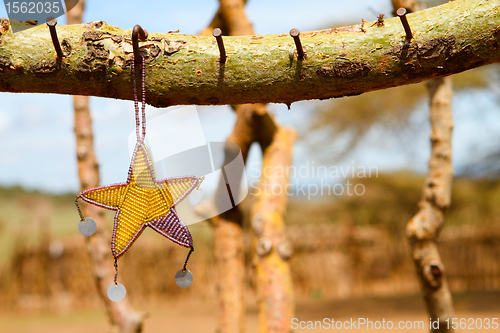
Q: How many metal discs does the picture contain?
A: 4